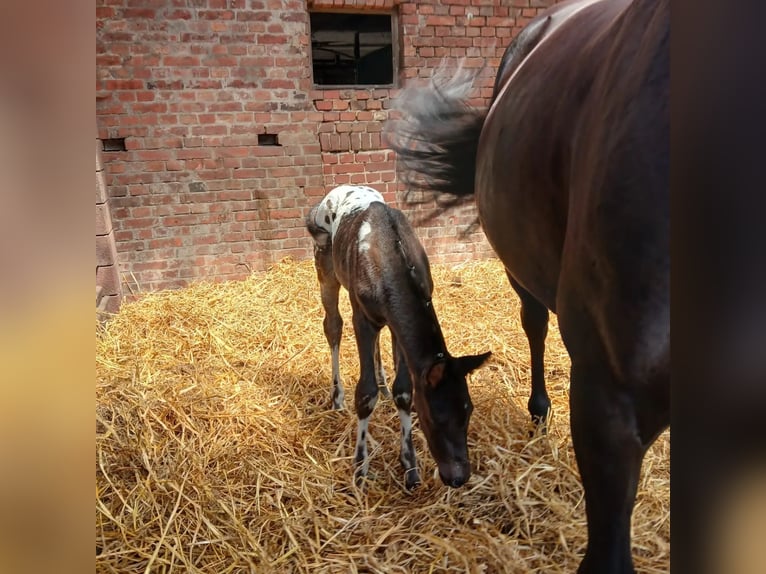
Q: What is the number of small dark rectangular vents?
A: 2